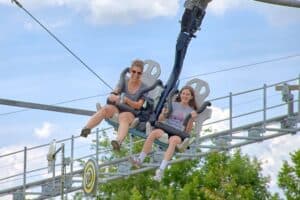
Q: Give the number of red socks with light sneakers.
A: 0